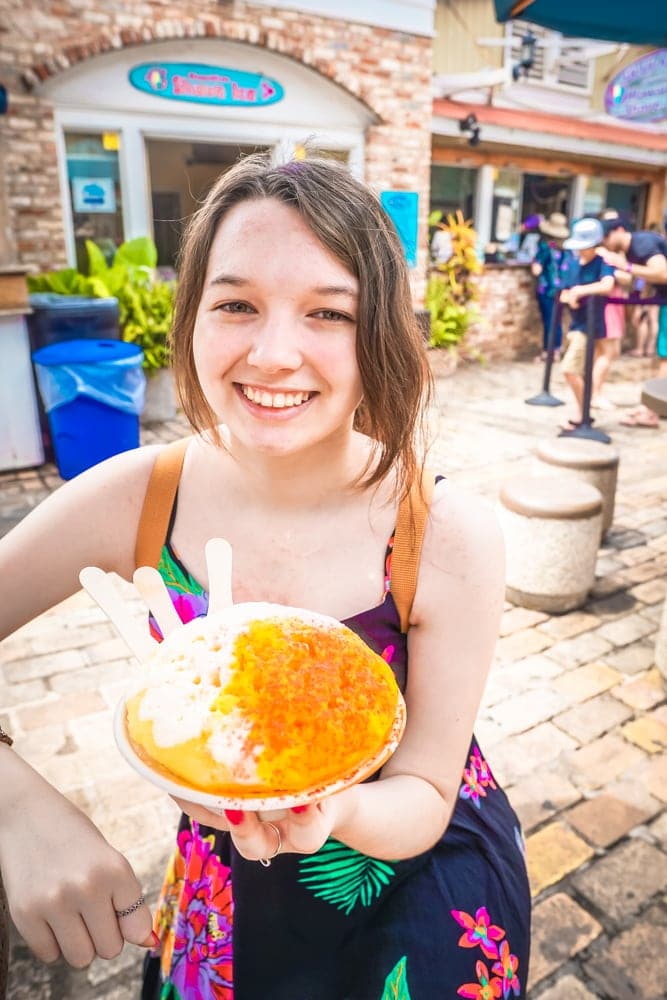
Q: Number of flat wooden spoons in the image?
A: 3